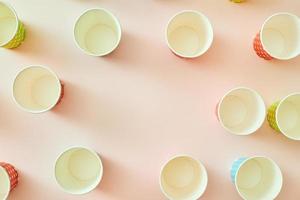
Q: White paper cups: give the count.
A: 11